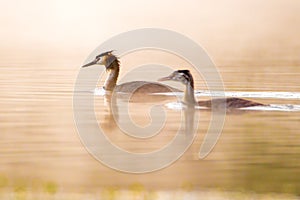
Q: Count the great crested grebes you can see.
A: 2